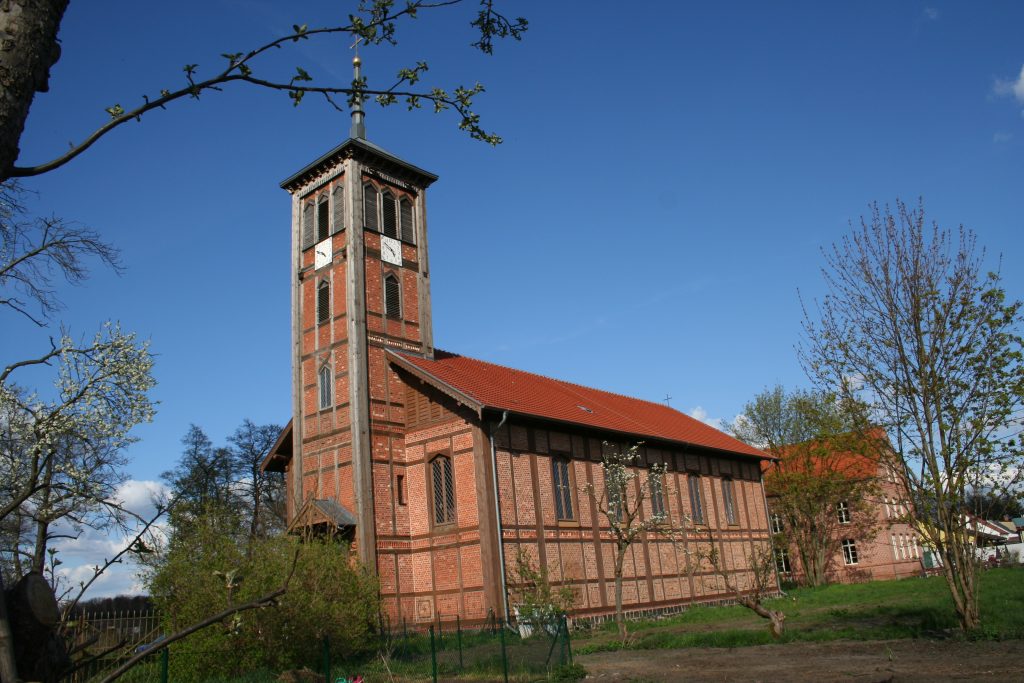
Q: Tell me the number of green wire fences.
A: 1